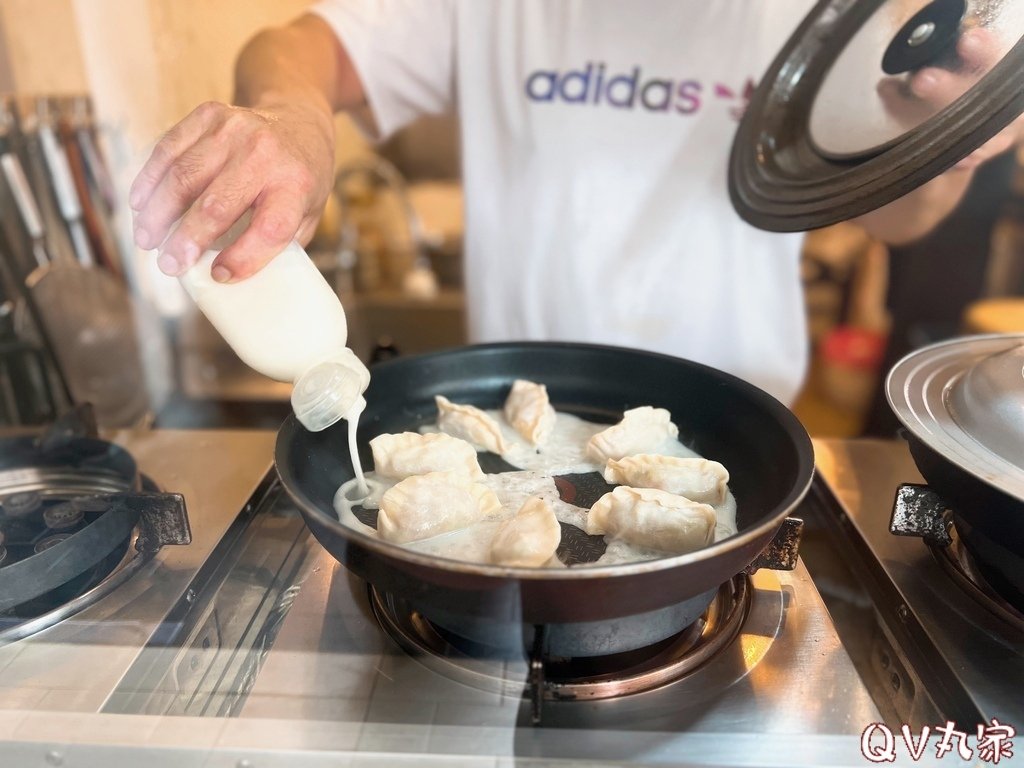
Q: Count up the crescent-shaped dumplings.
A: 8